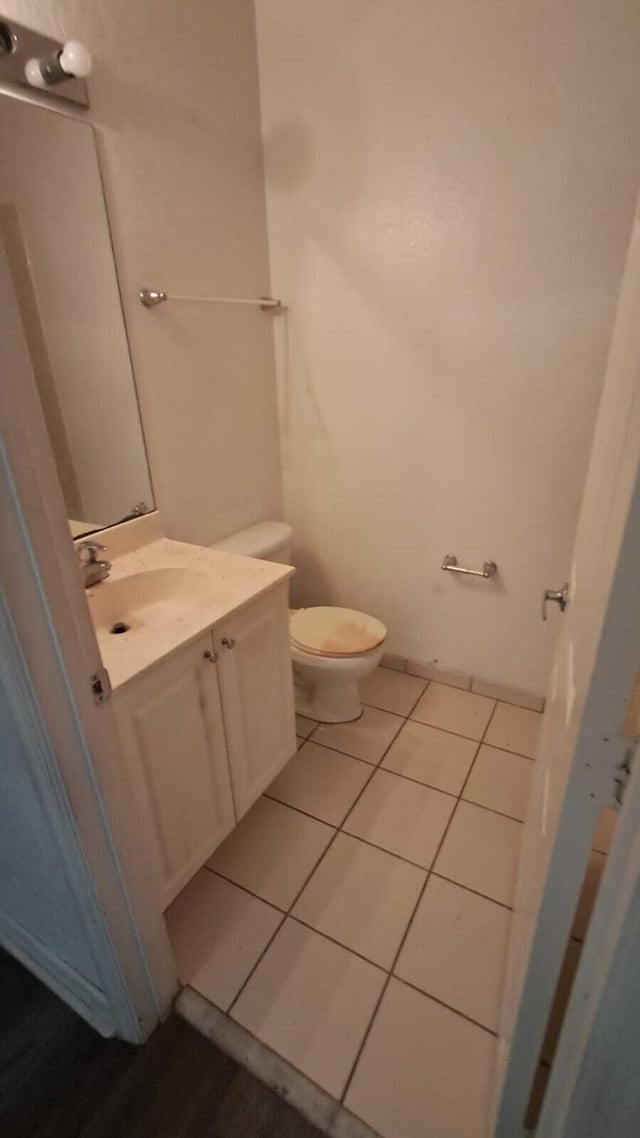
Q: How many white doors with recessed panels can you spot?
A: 2